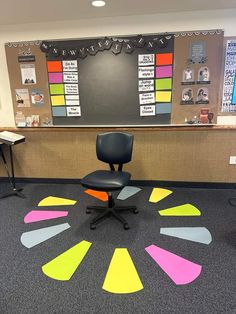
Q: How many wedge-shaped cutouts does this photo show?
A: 11